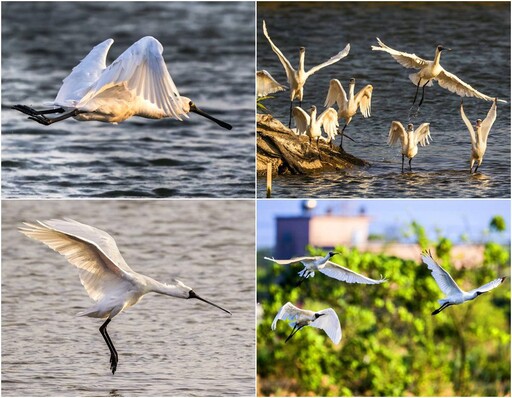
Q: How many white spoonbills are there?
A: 12